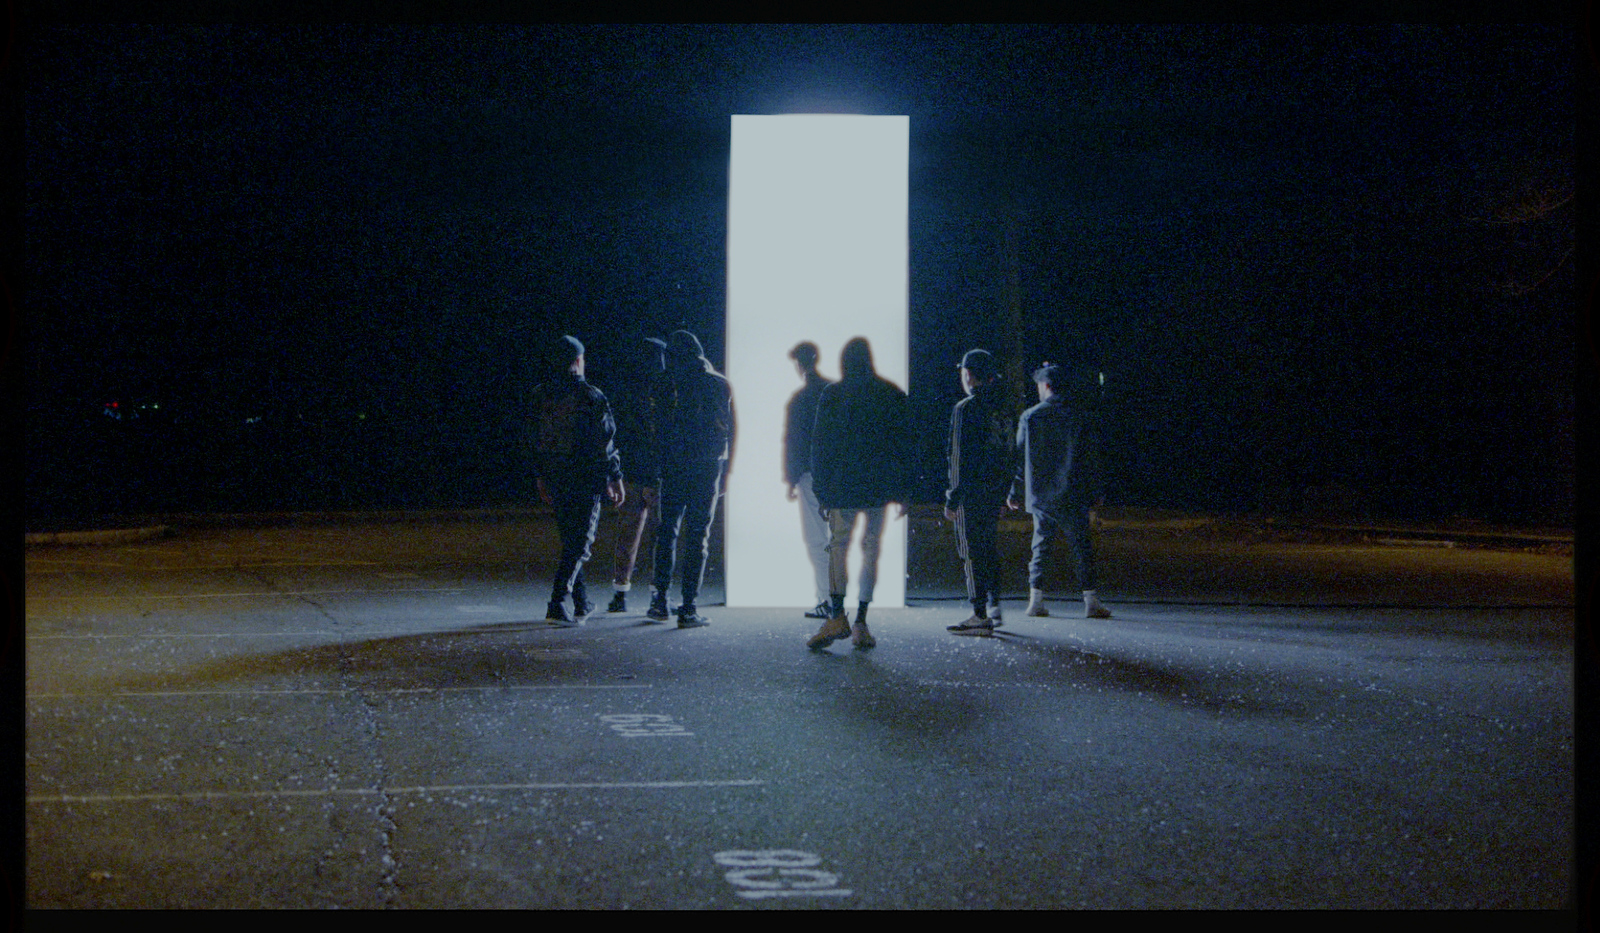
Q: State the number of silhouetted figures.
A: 7